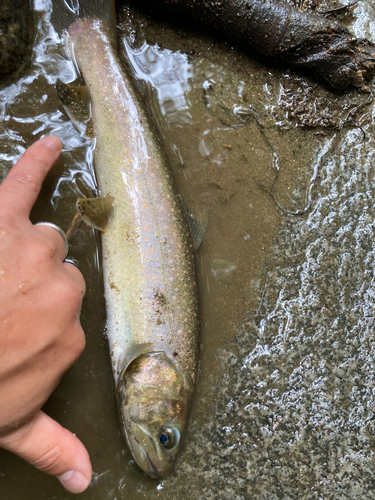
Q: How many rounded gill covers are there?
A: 1